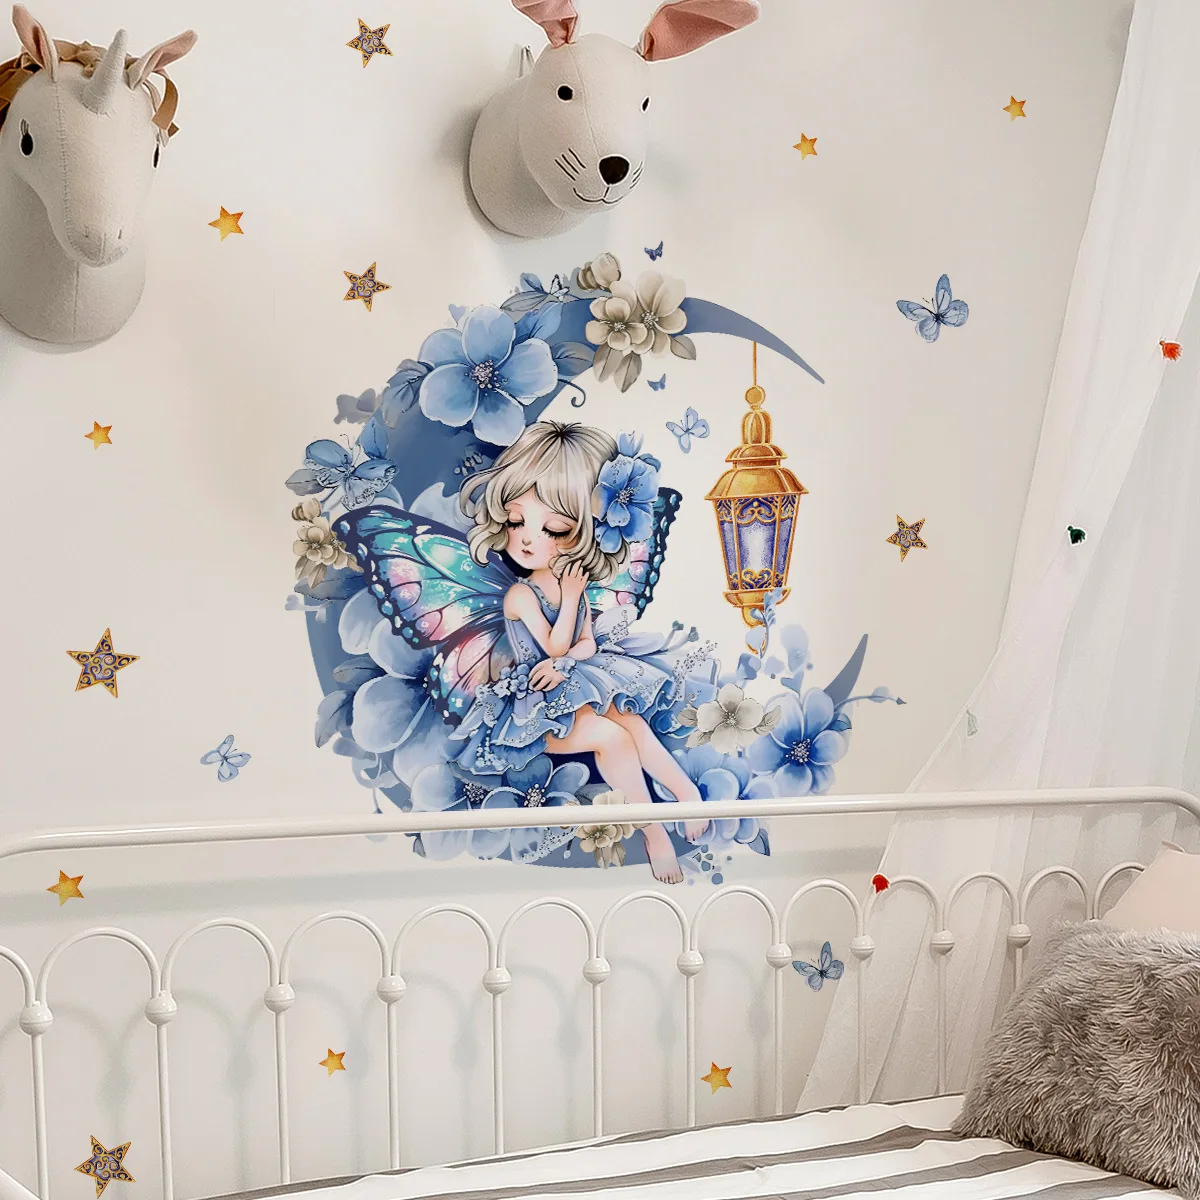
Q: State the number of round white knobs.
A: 11